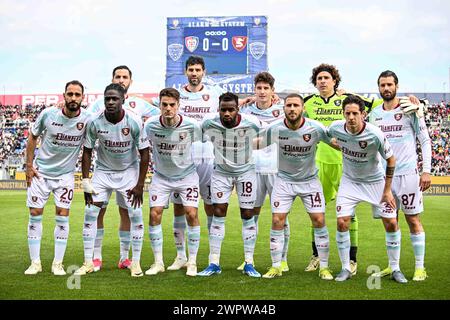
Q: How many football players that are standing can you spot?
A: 11